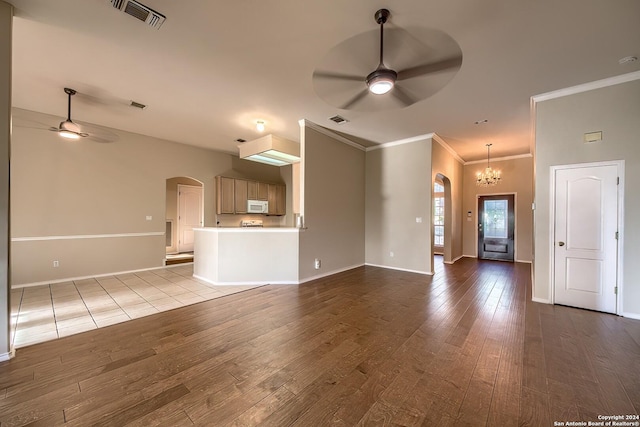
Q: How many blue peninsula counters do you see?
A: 0